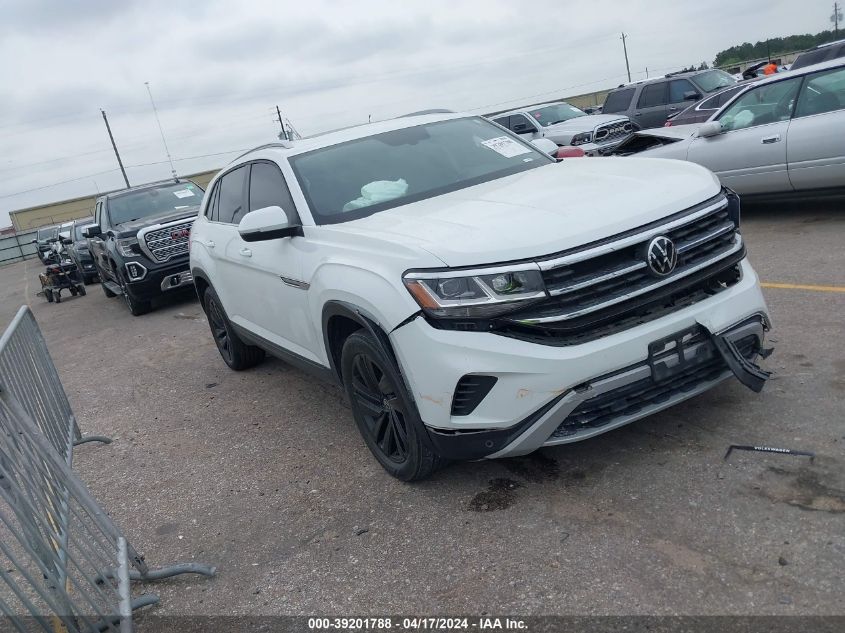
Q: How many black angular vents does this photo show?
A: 1